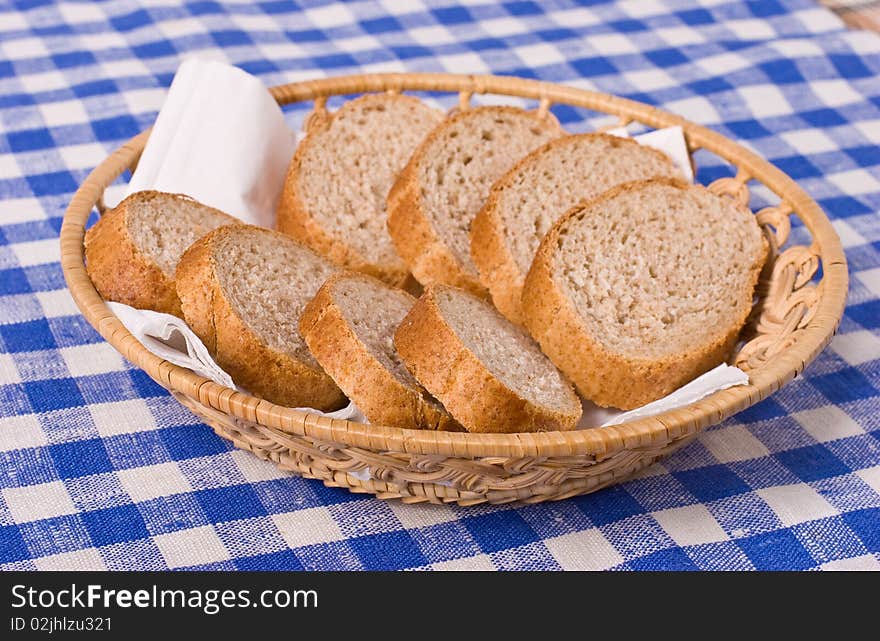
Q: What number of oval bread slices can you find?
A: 8